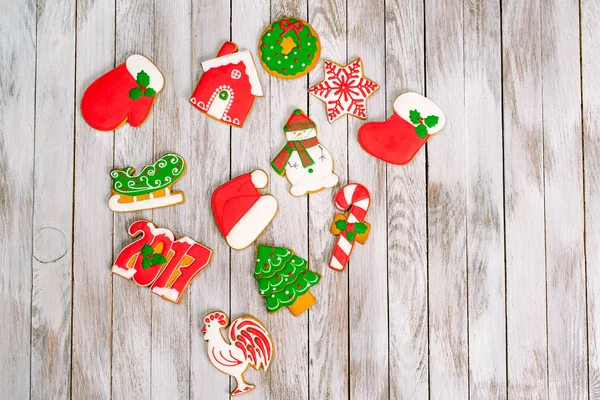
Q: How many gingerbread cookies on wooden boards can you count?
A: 12